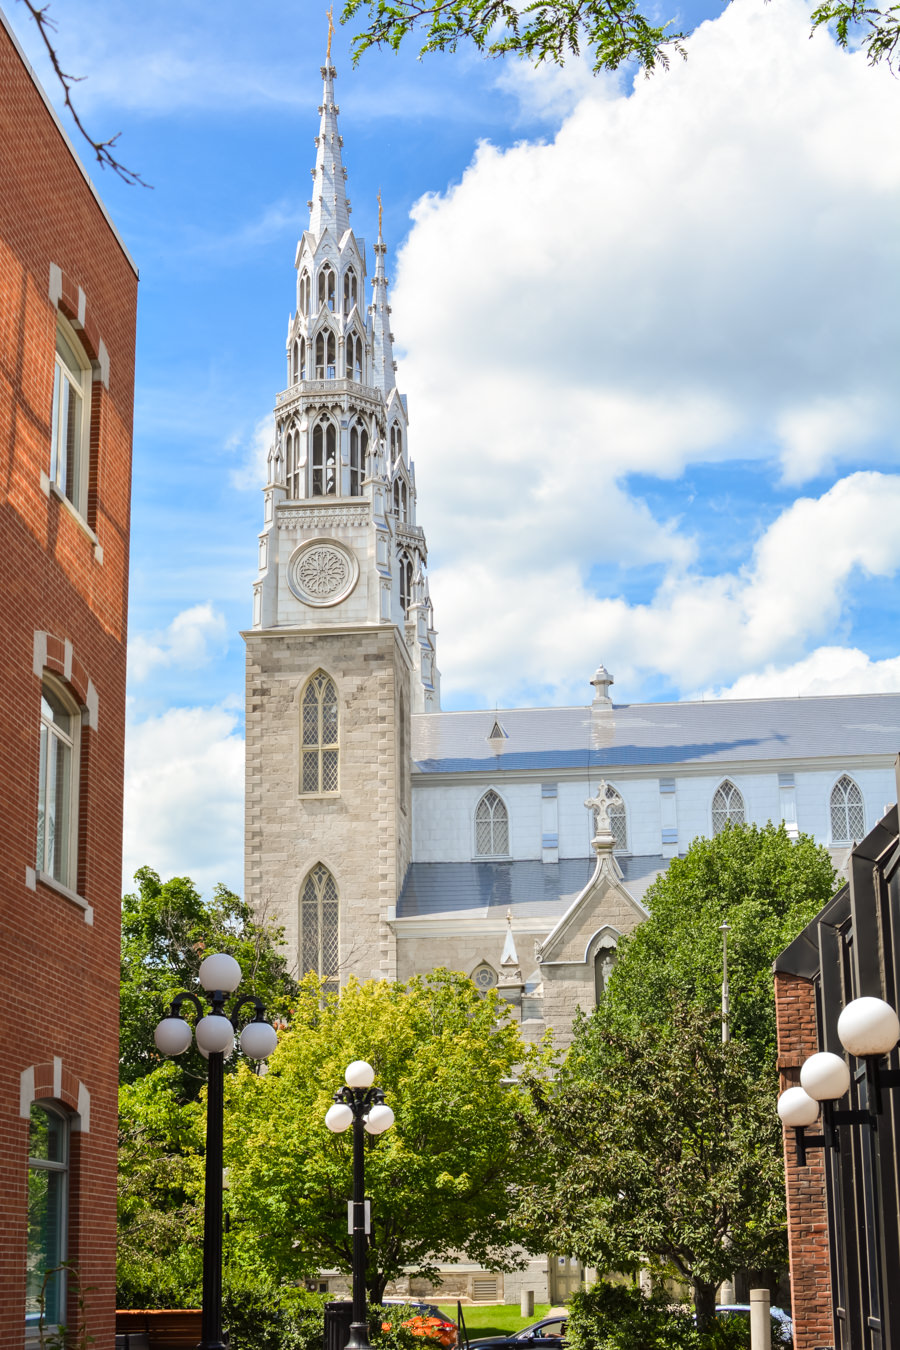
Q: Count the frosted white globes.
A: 12